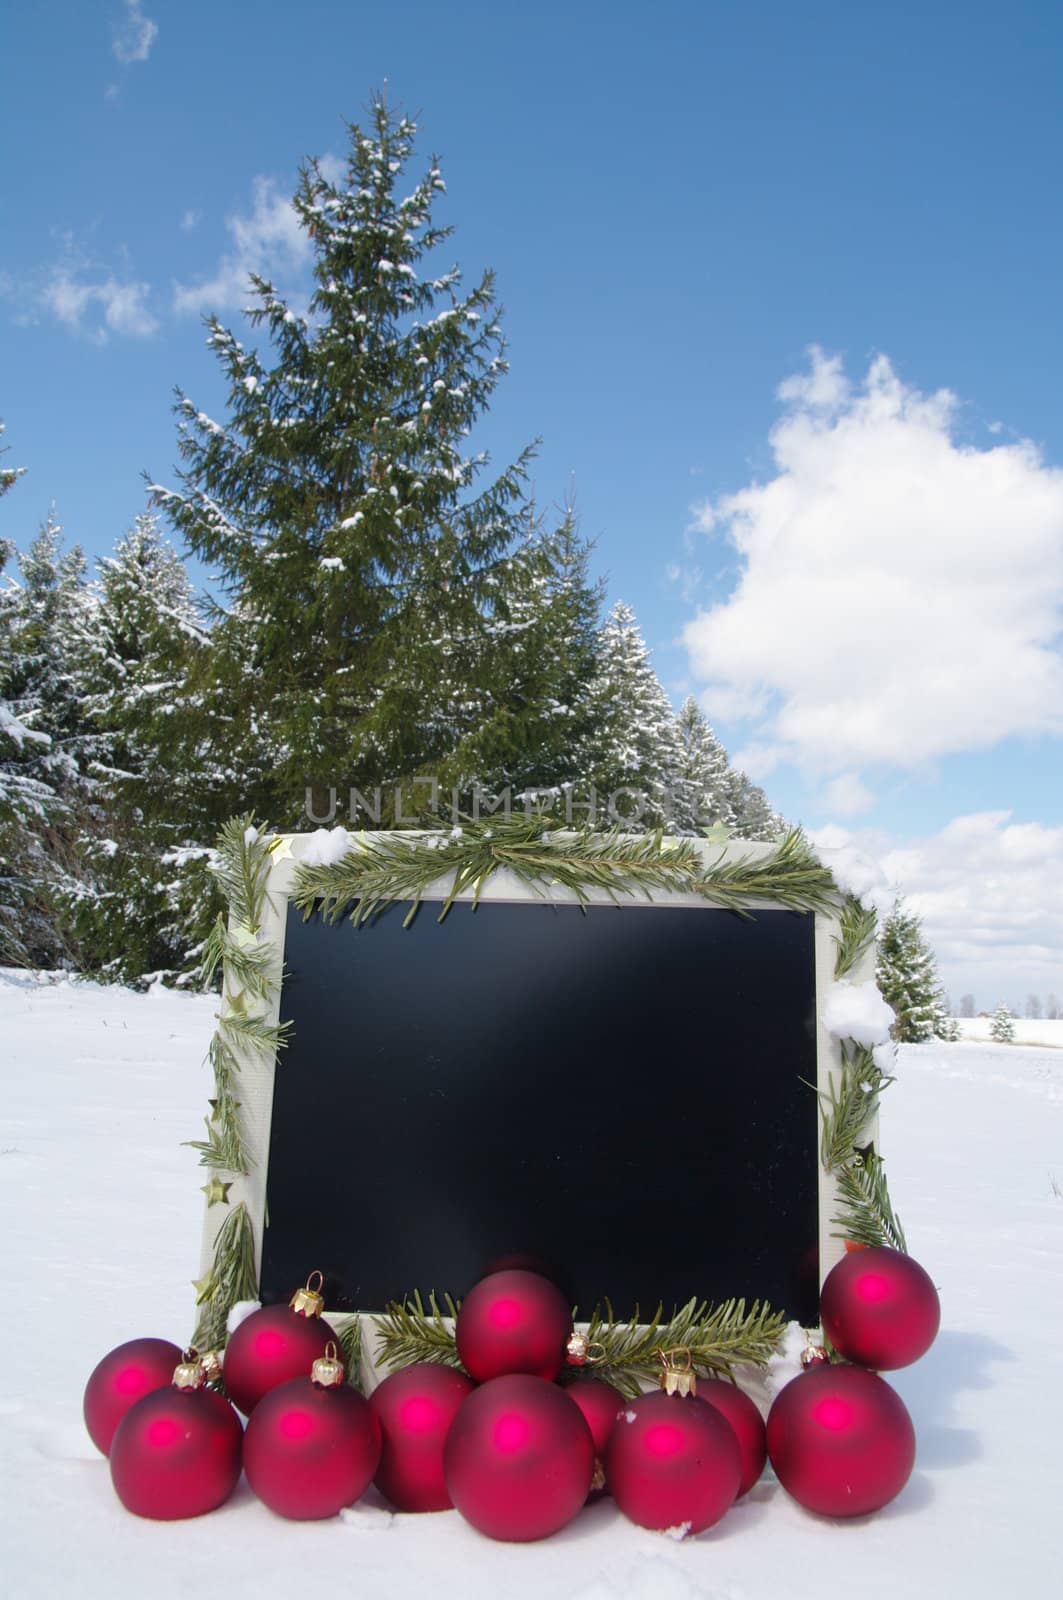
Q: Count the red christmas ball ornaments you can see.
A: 12